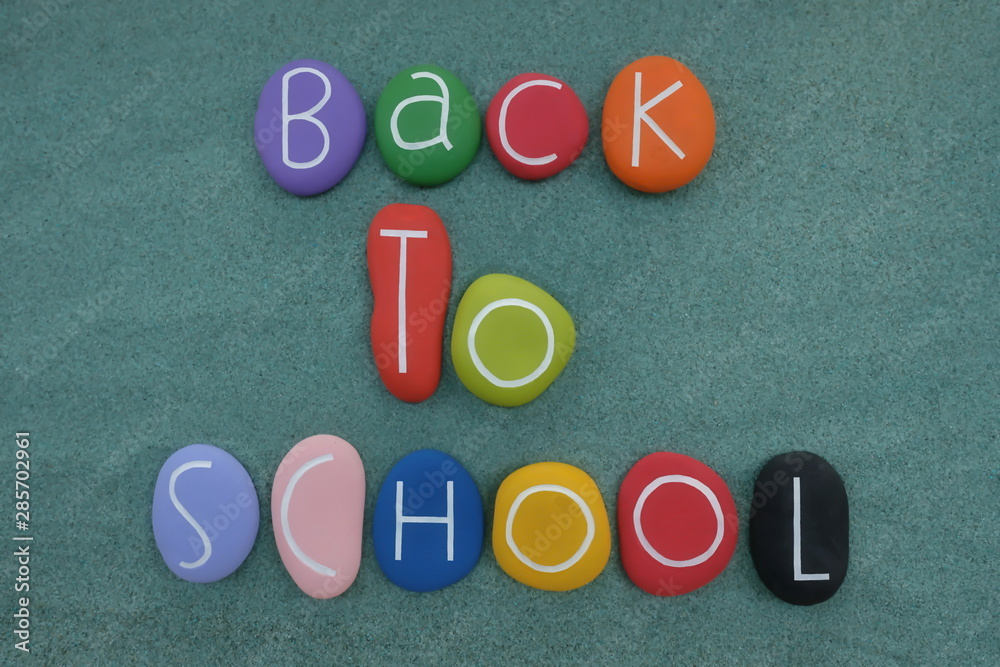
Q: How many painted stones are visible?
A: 12